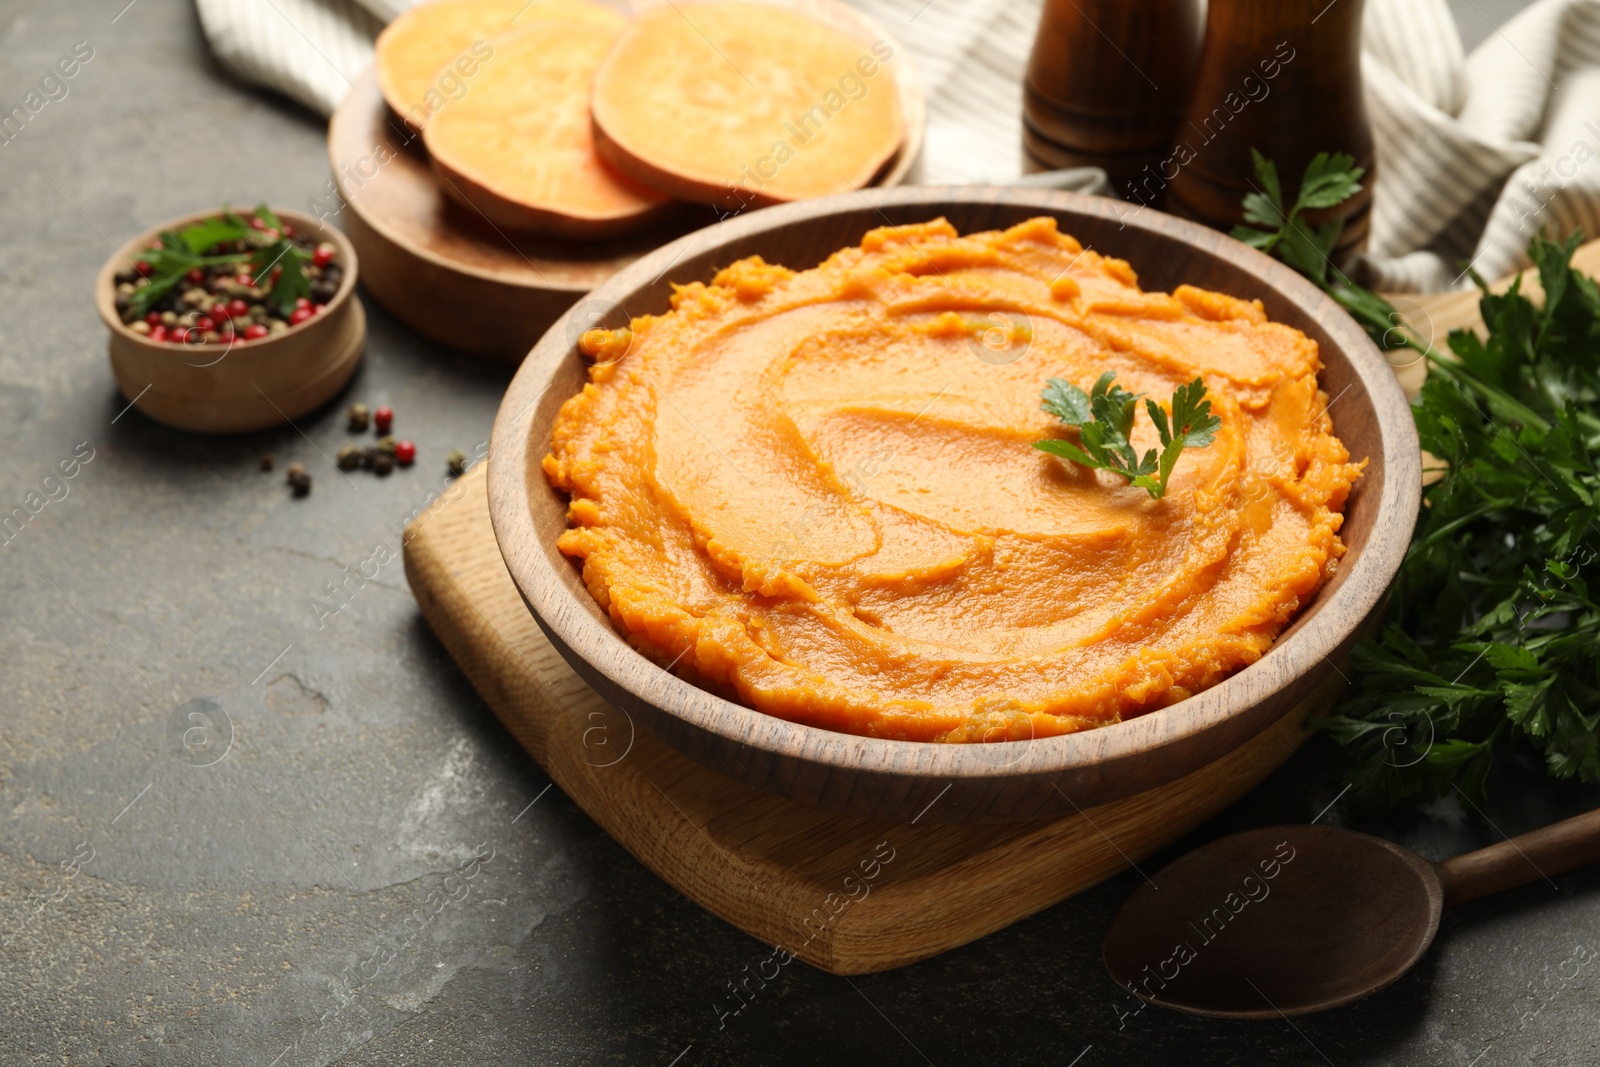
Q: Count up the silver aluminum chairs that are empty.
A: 0